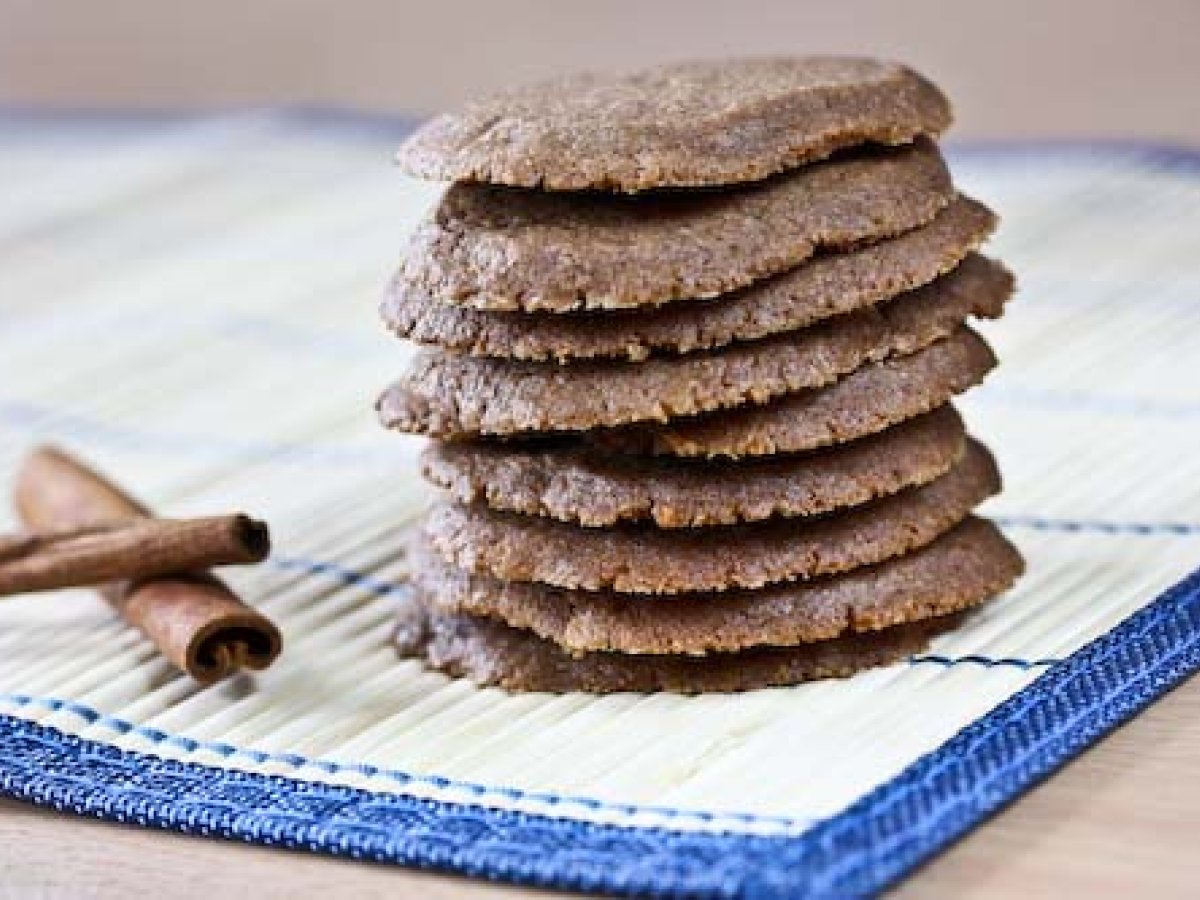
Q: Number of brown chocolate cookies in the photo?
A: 9